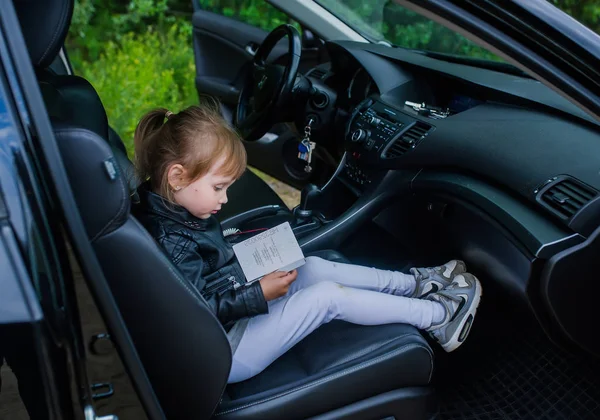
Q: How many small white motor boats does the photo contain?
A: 0